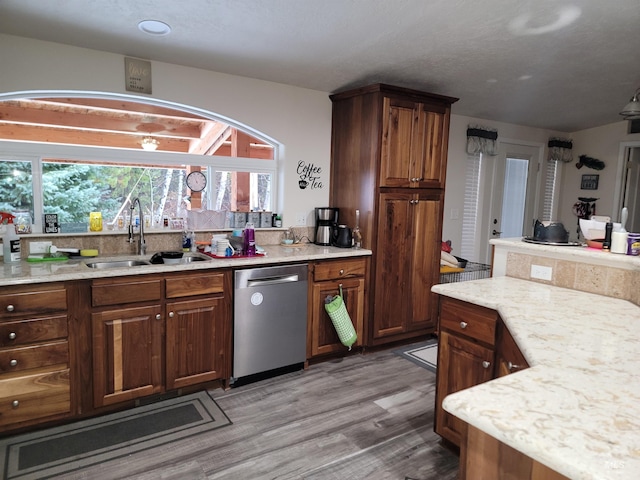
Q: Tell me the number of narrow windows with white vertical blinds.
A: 2